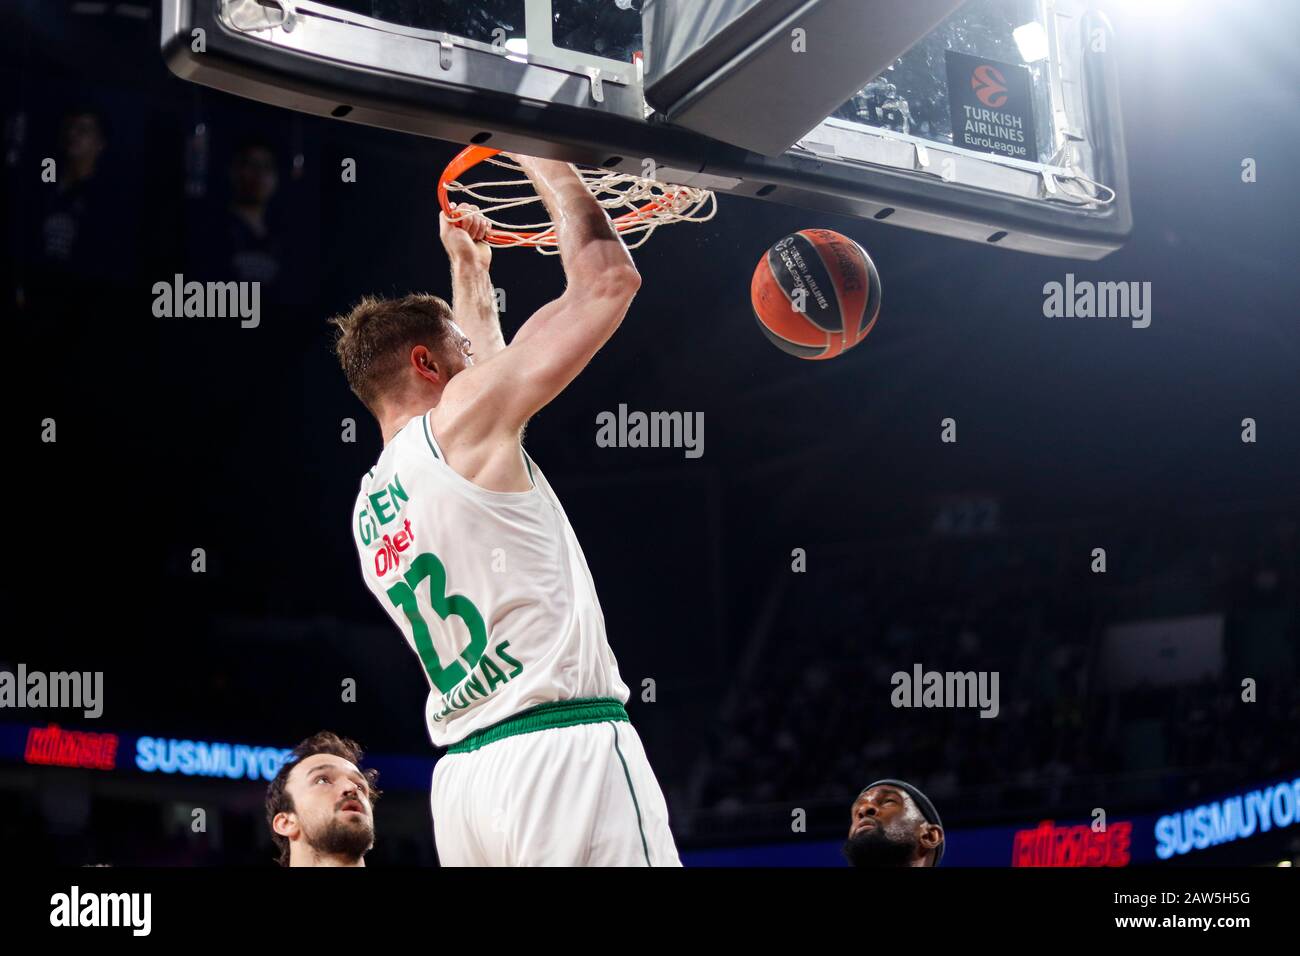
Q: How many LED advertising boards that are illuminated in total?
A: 2